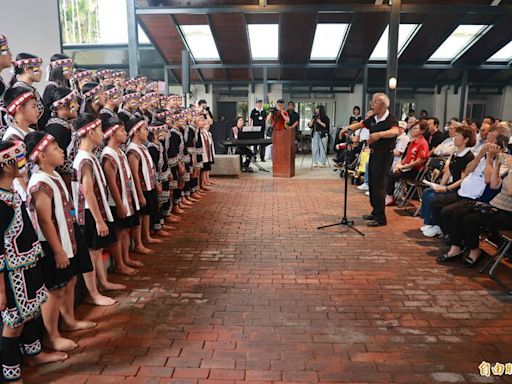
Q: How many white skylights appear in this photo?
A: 6